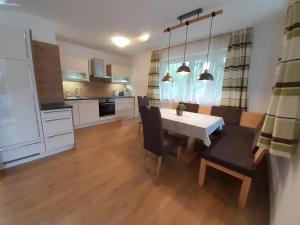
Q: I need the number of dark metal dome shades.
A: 3